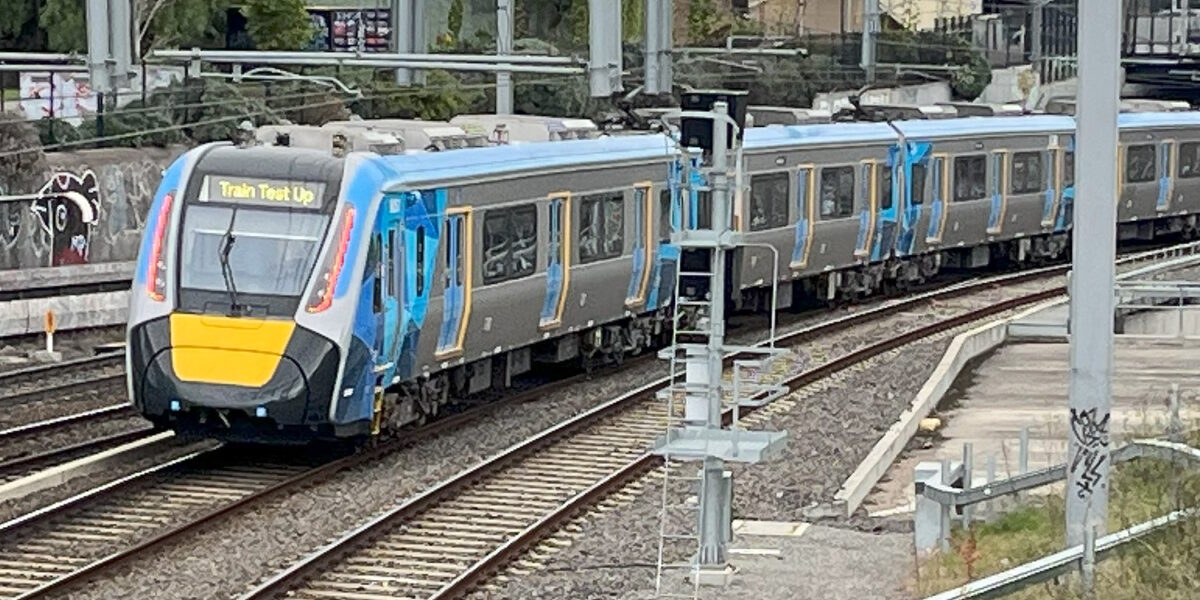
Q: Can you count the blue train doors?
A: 9